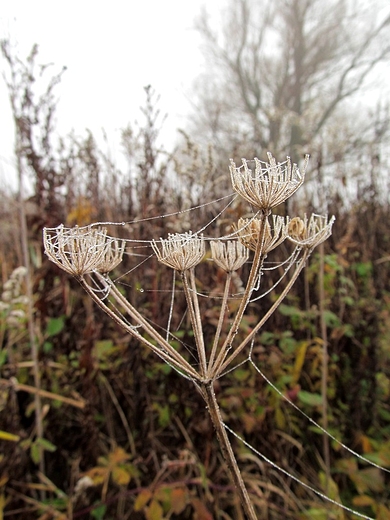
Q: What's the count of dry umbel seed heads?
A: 7